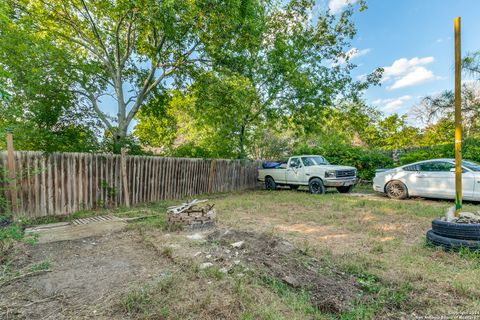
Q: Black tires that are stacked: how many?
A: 2